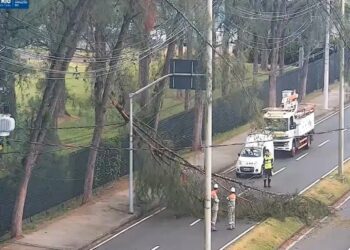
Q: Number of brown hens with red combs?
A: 0